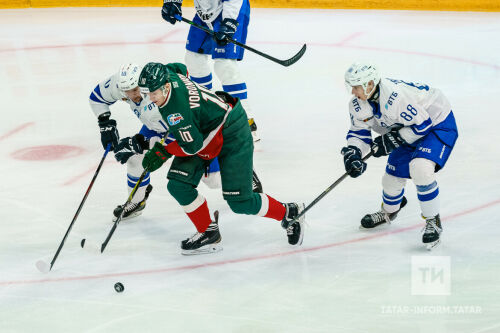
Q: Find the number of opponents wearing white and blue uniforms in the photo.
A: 3